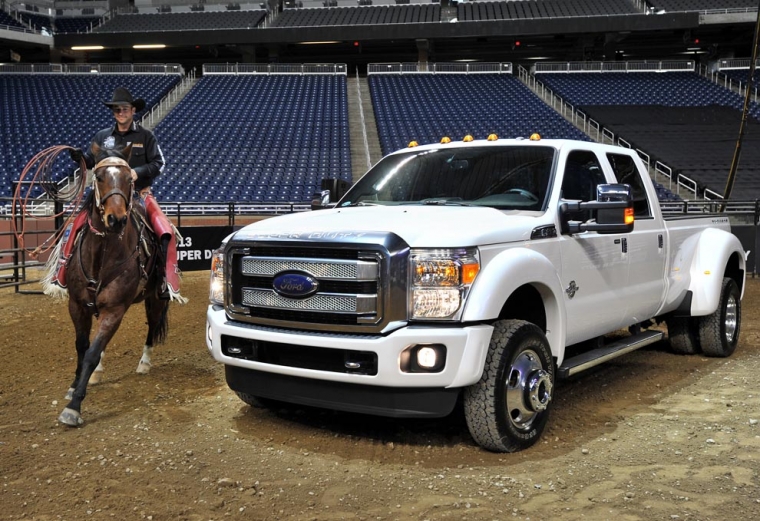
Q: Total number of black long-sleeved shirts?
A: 1